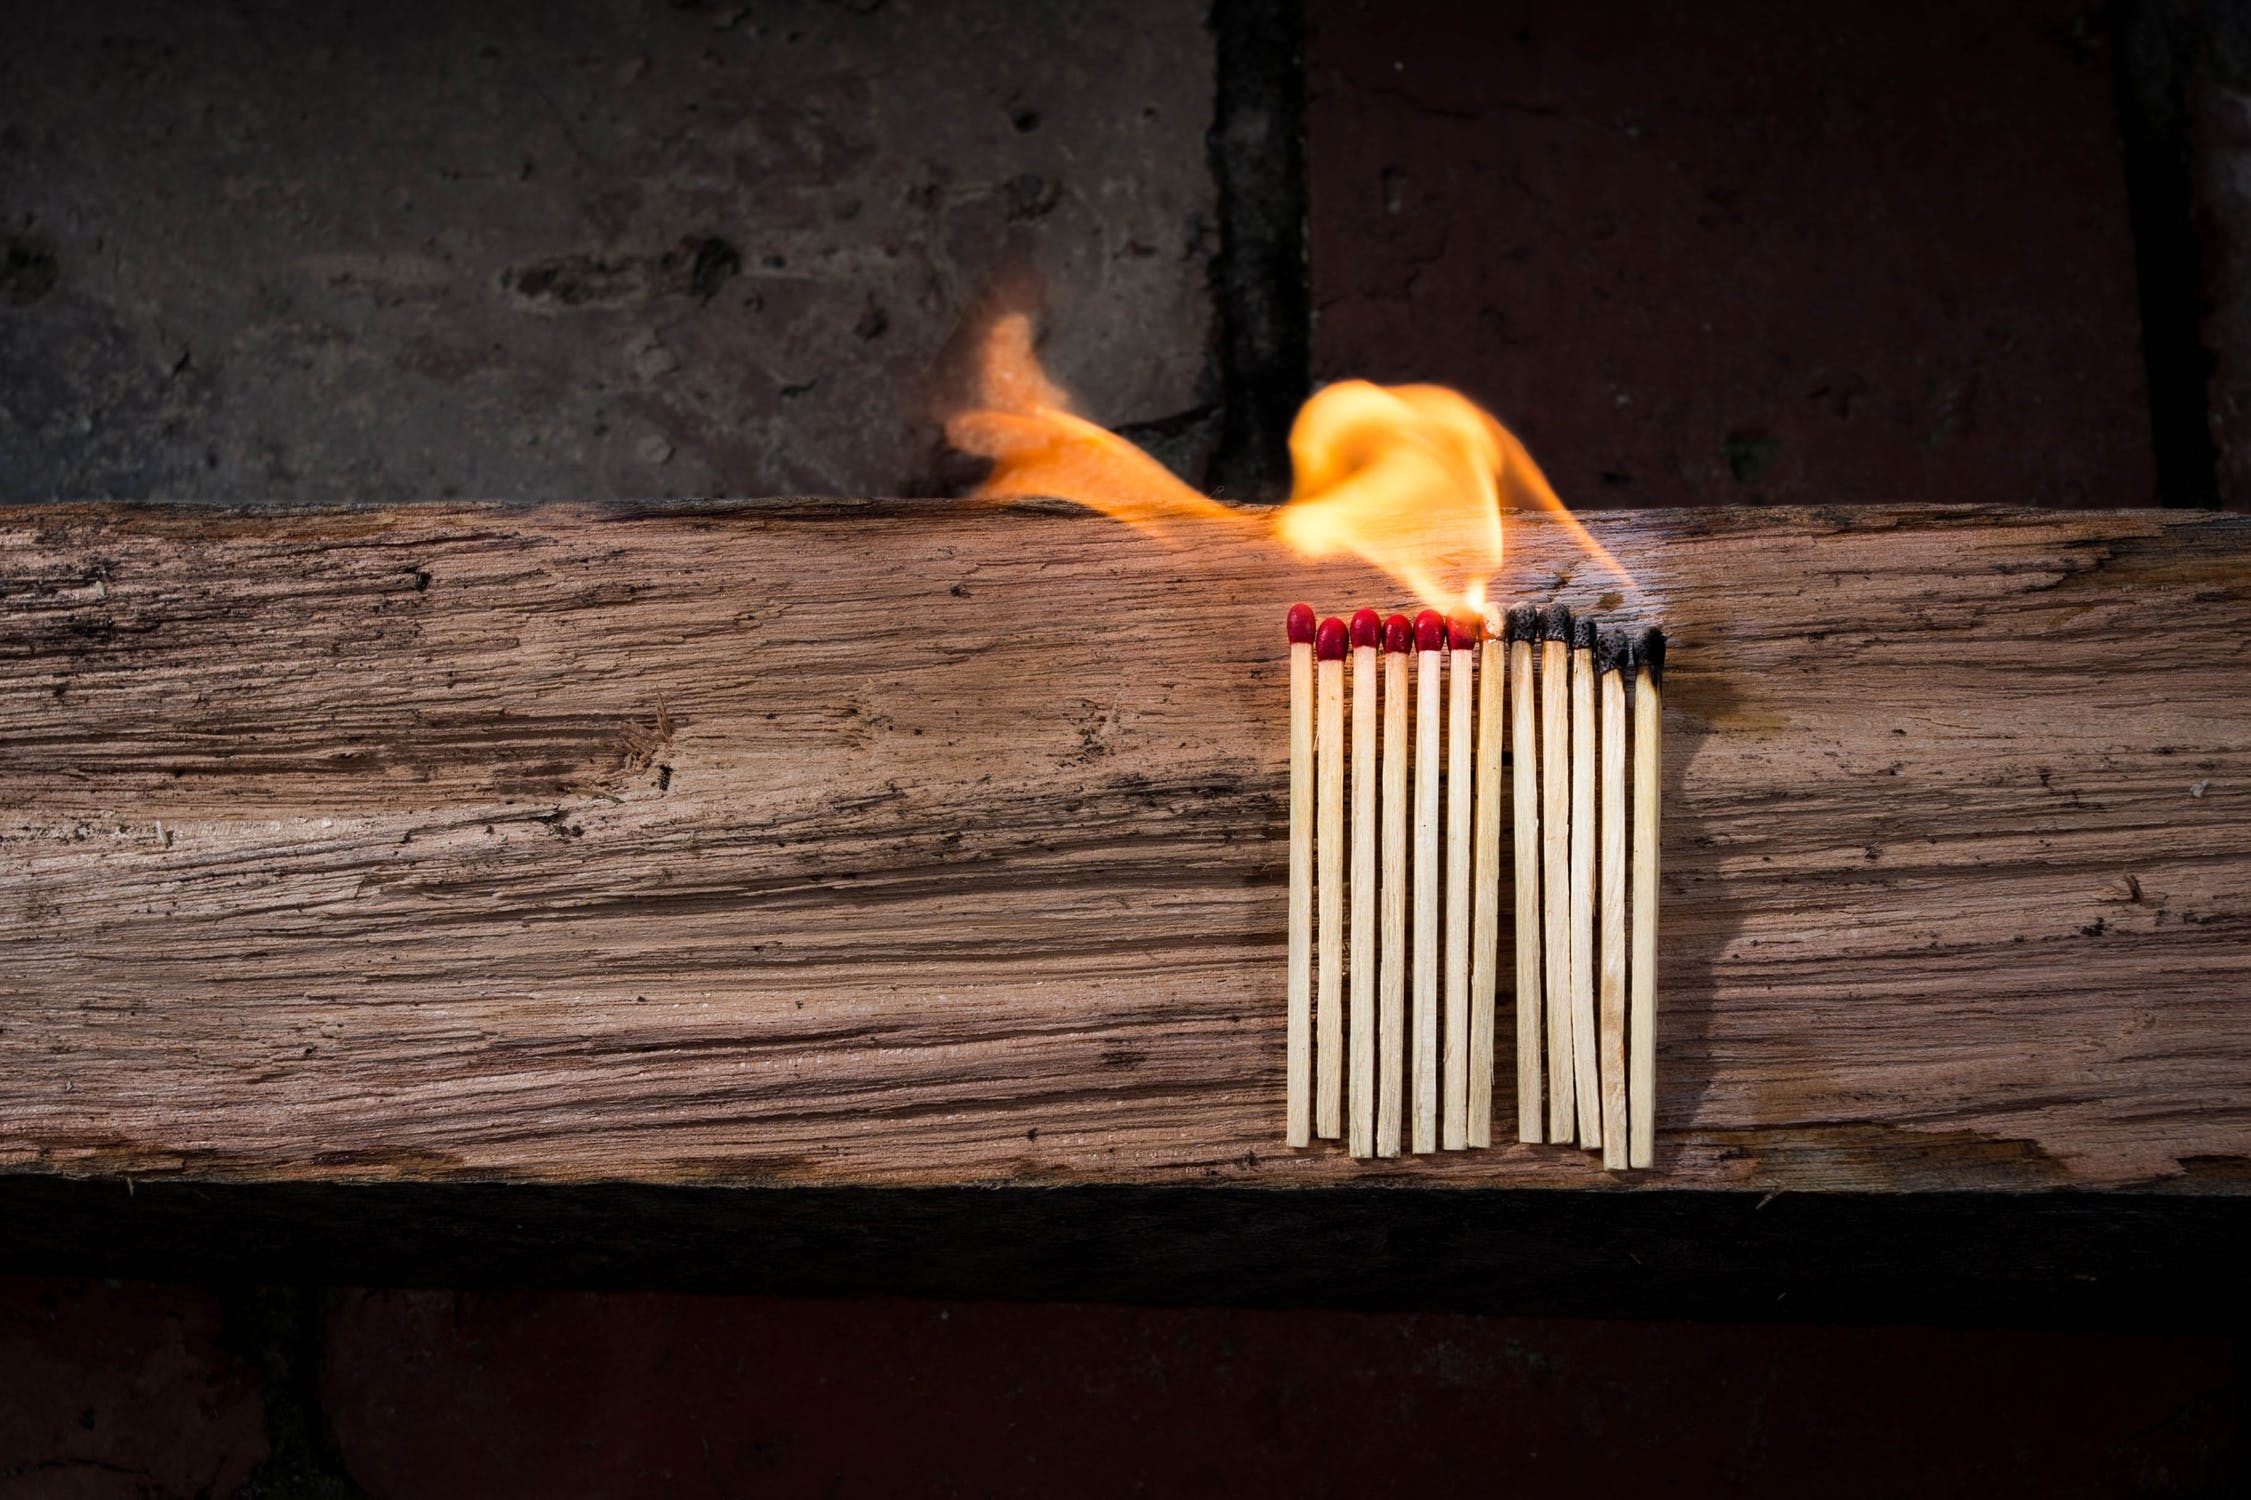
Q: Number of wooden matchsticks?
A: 12